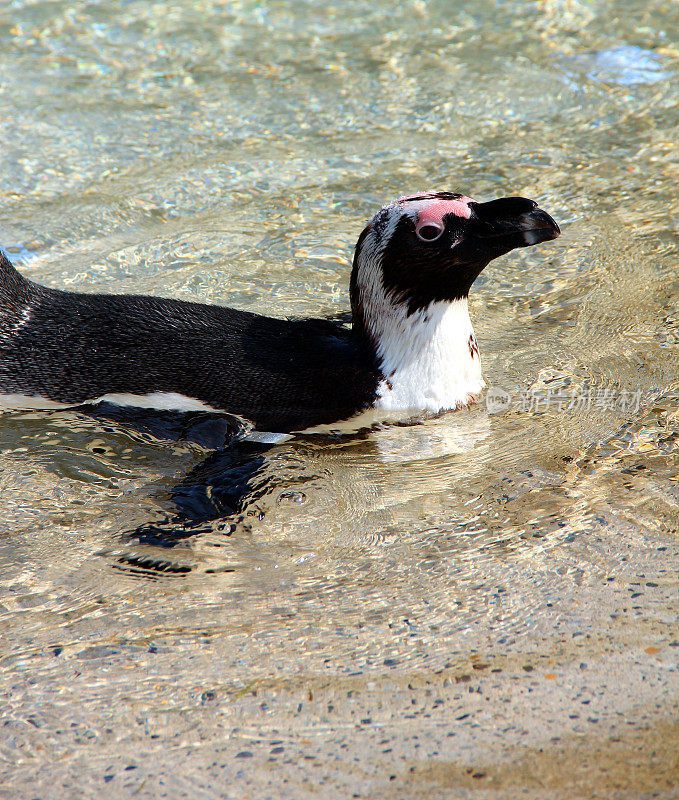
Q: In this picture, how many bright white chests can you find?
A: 1